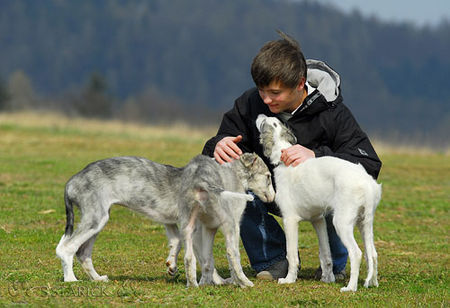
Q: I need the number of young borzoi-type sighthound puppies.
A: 3